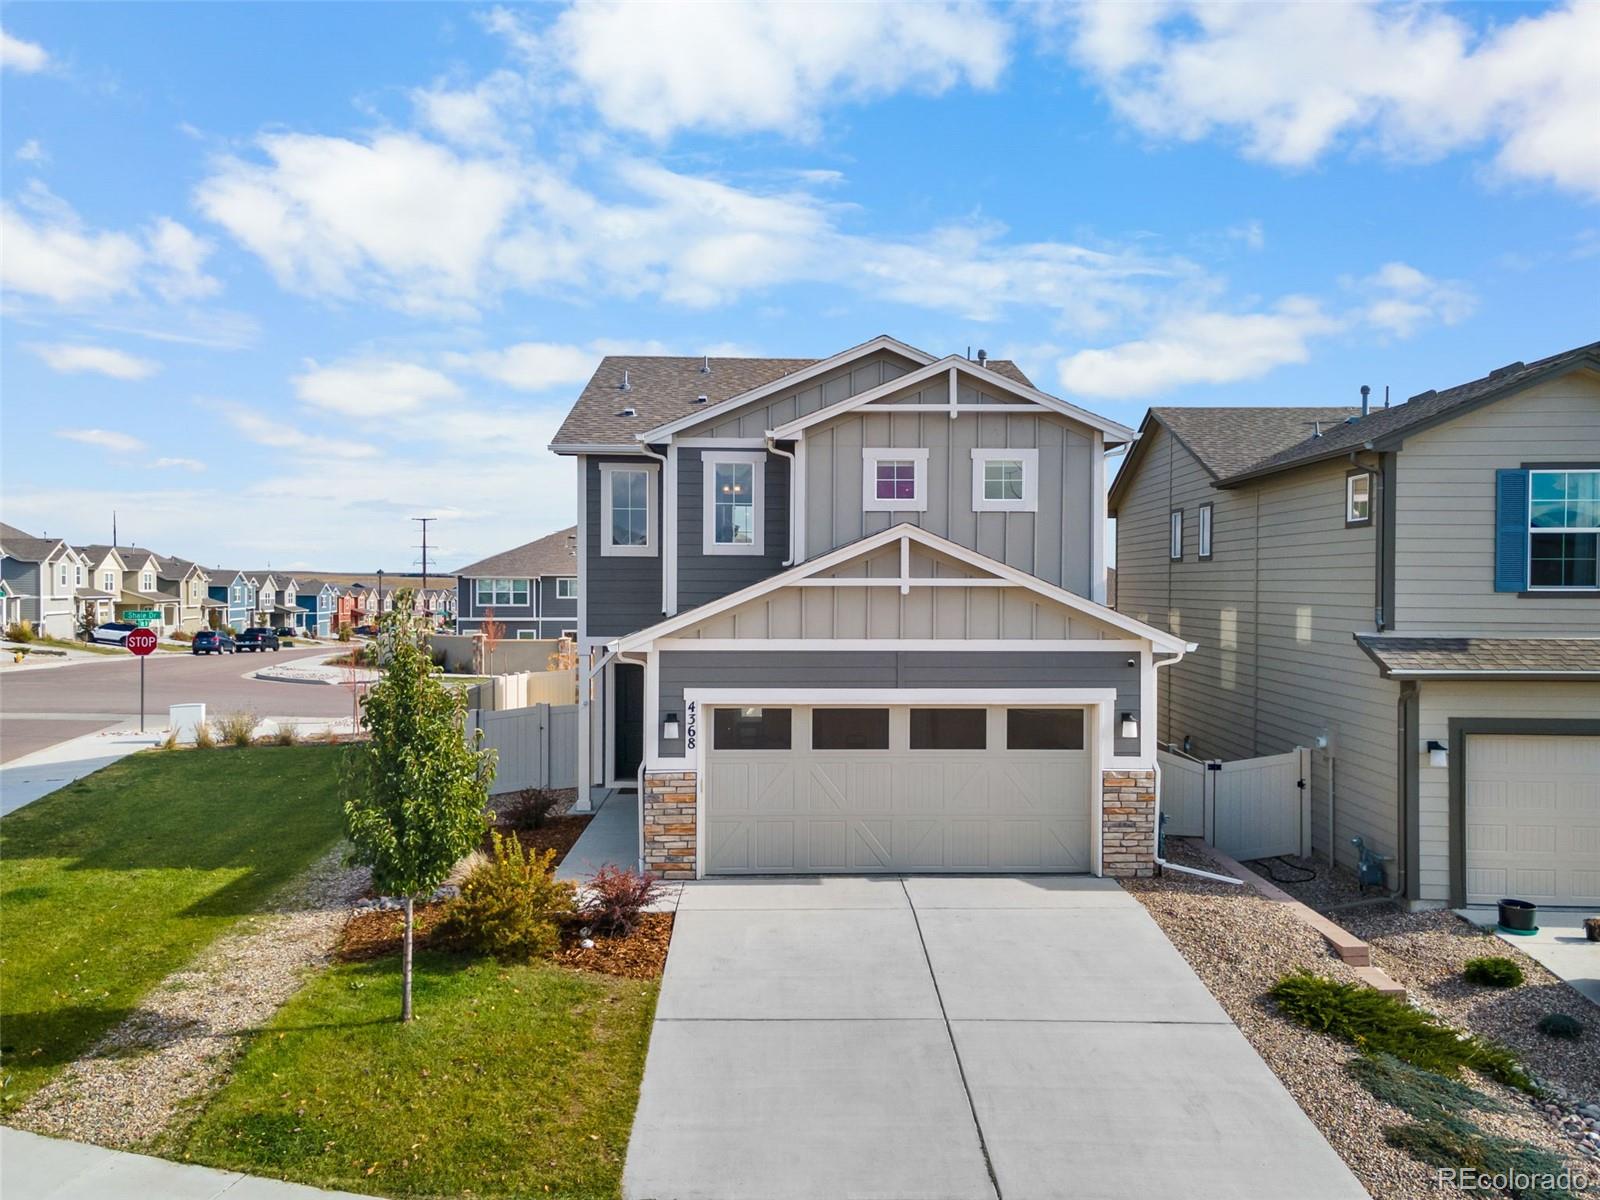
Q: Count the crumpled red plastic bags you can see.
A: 0